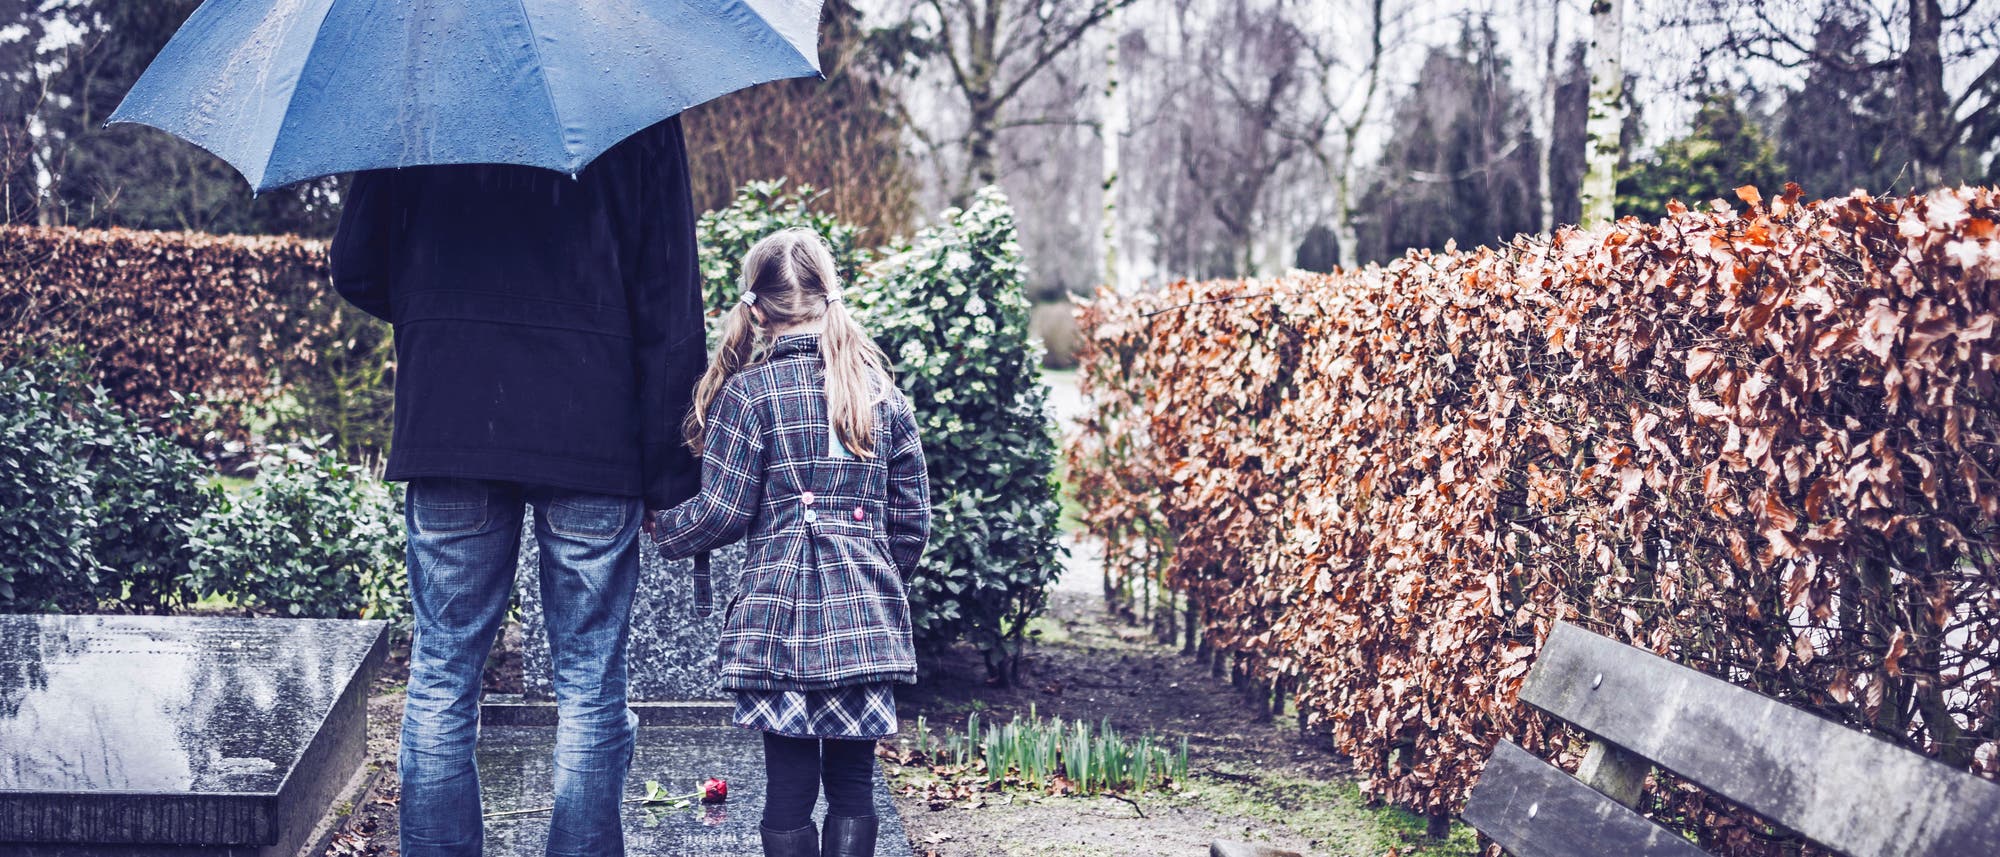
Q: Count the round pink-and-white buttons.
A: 3